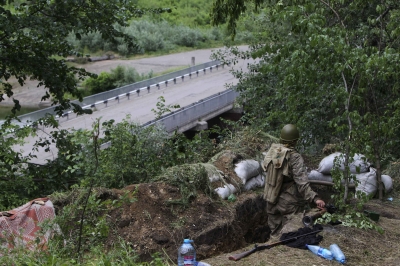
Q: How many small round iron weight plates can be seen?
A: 0